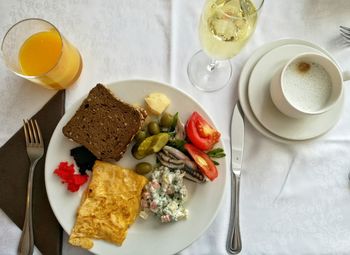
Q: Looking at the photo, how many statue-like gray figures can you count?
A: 0